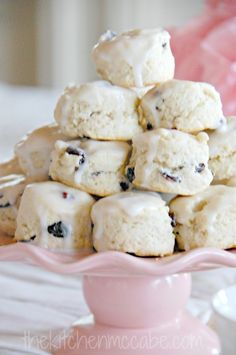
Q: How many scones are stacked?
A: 11